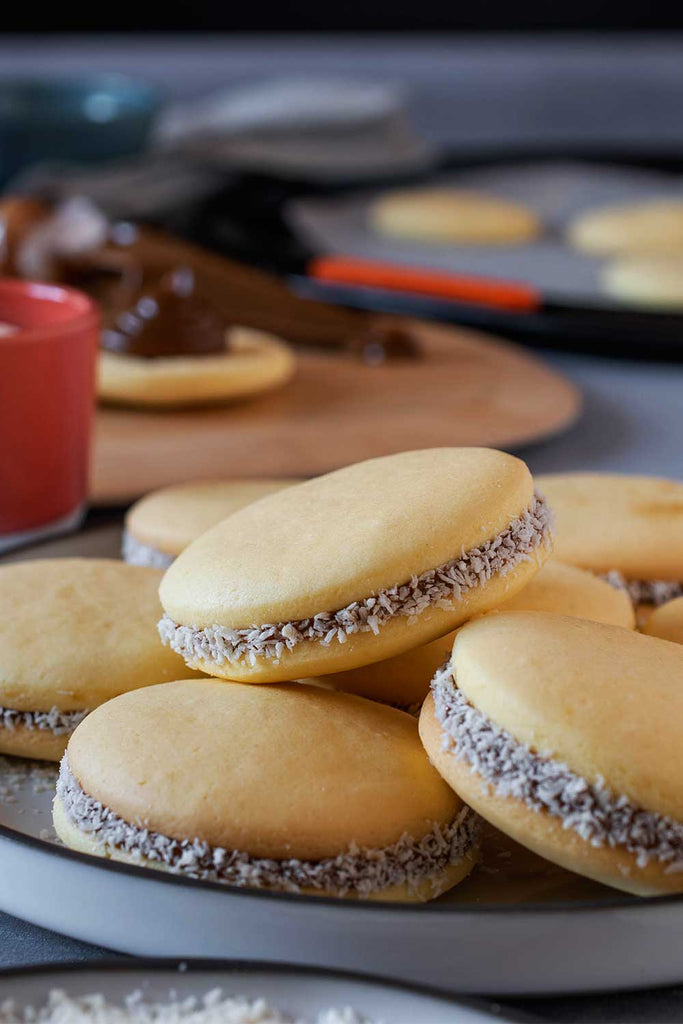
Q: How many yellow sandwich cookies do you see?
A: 8